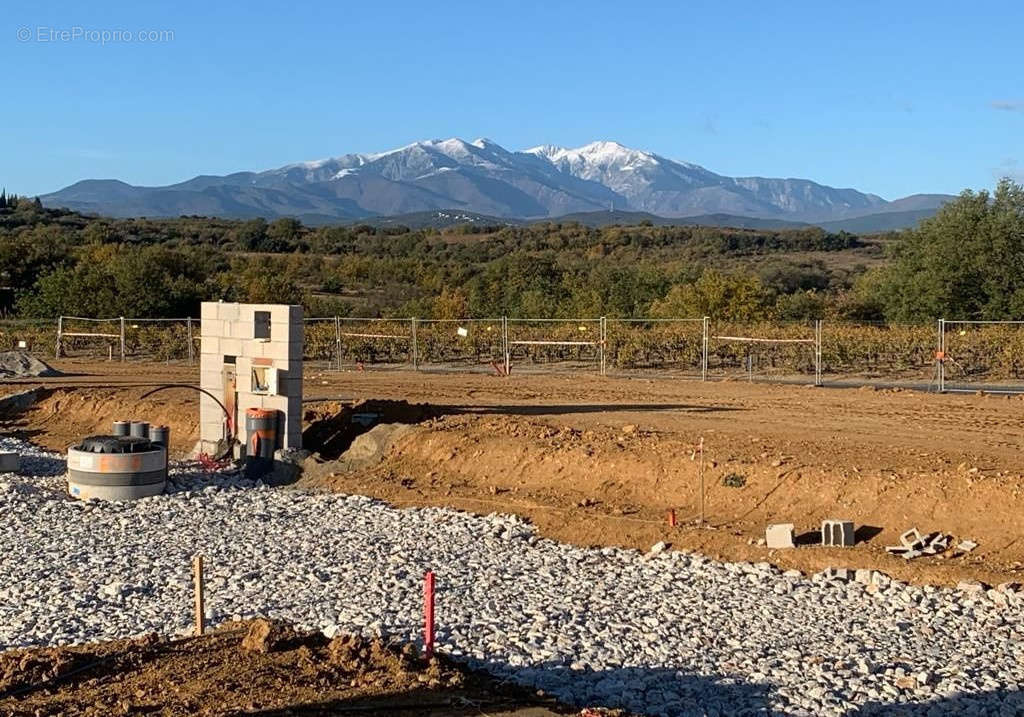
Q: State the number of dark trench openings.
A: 1